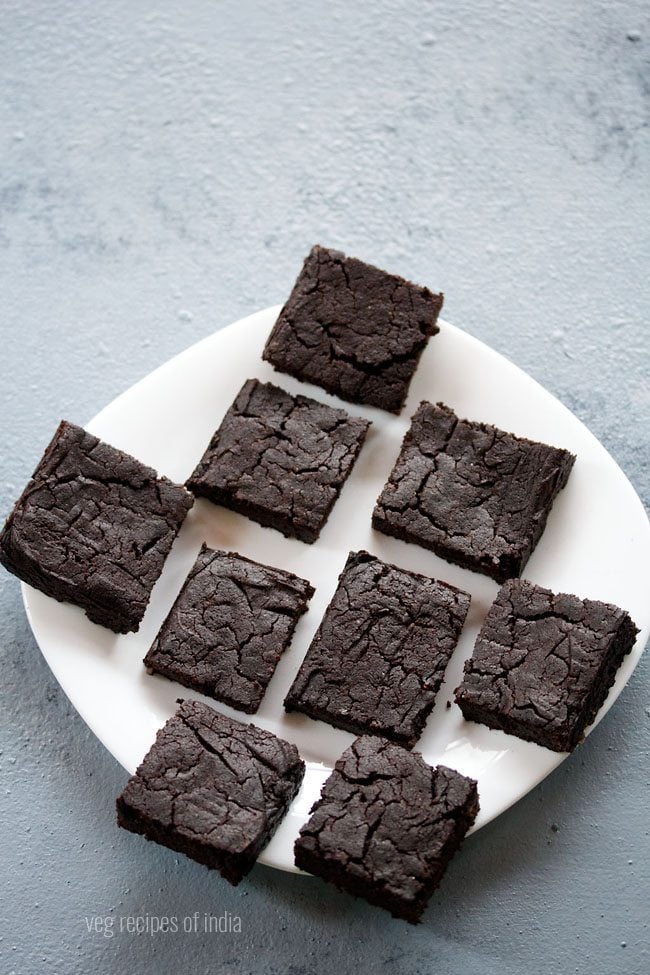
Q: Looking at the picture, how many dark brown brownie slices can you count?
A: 9